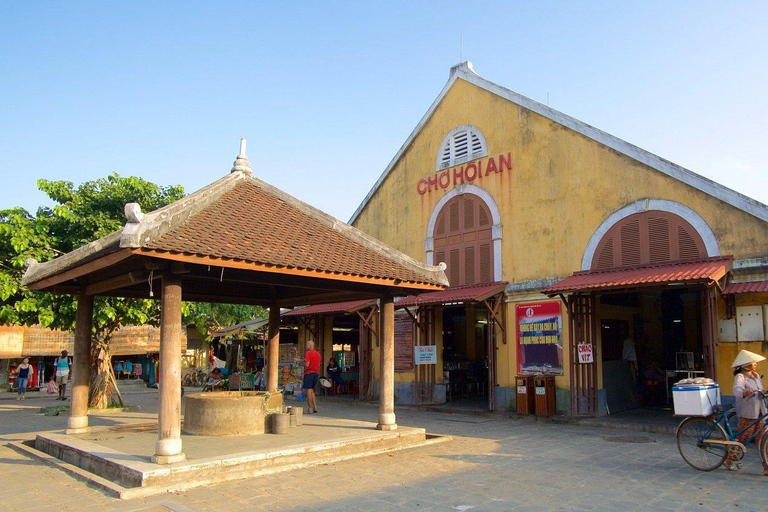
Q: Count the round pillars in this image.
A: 4